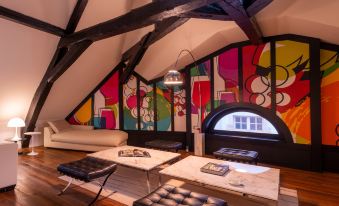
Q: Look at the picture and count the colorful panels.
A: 11